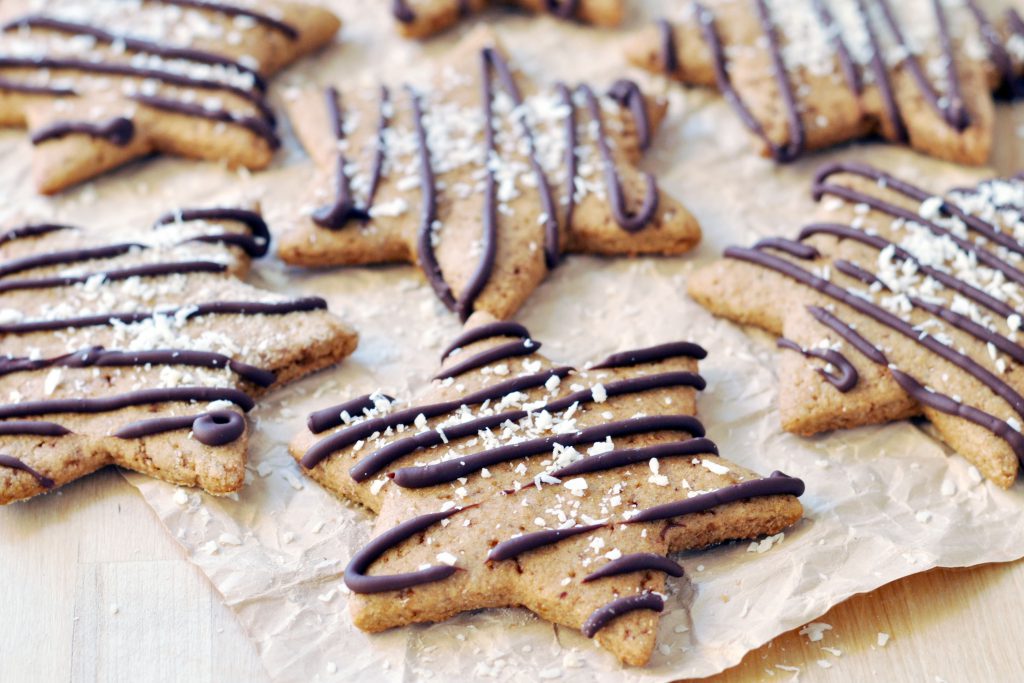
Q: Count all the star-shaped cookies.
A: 7